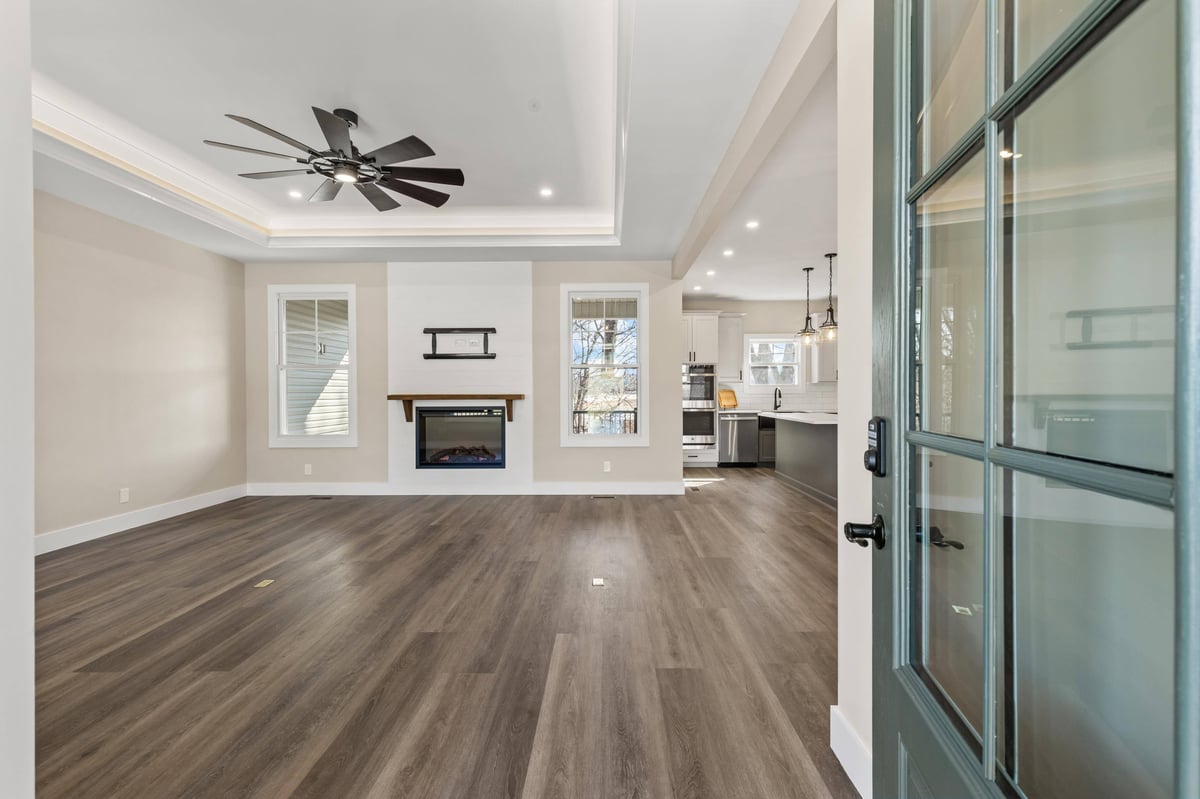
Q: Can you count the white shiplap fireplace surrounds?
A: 1